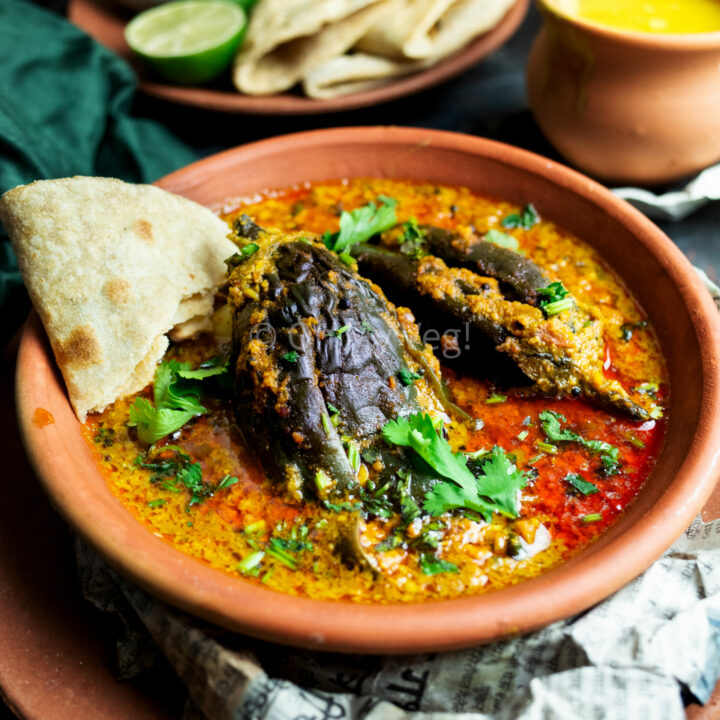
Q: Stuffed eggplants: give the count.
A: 2